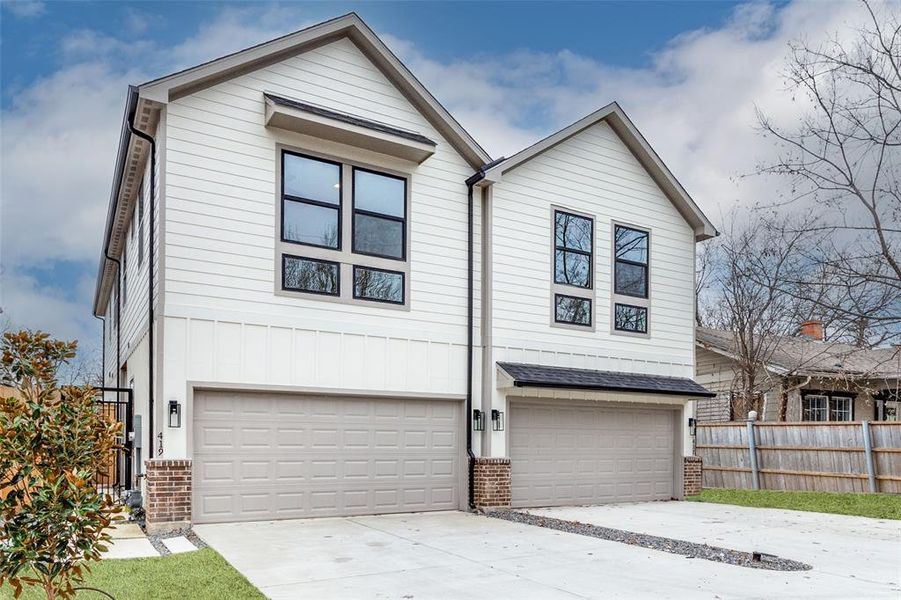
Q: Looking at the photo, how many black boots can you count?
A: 0